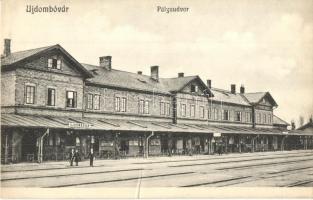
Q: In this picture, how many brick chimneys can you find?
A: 8